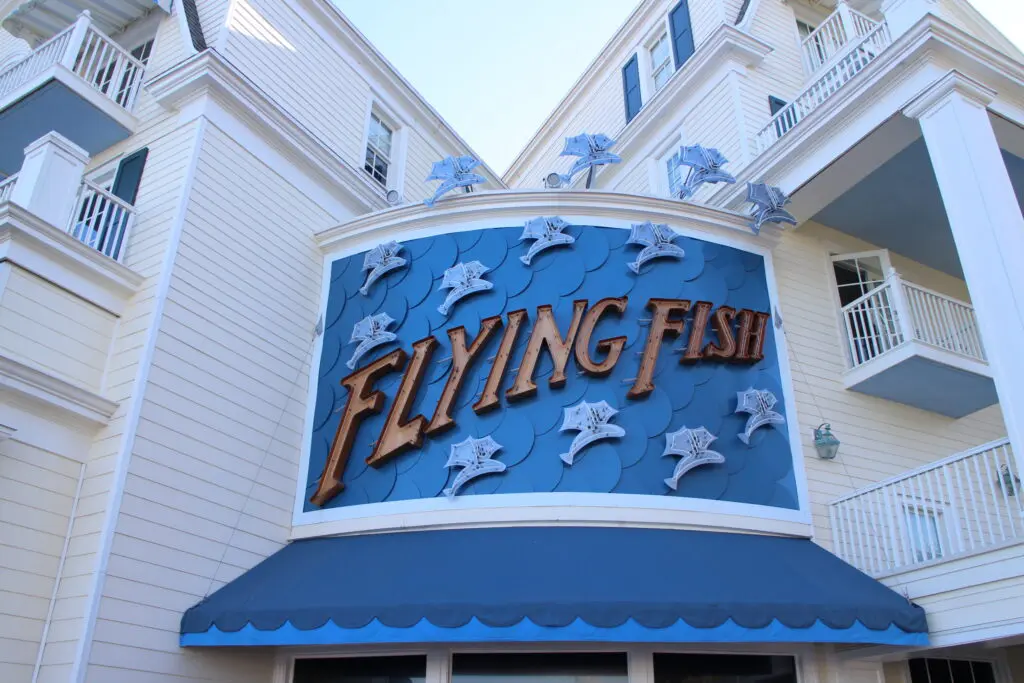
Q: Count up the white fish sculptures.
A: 13